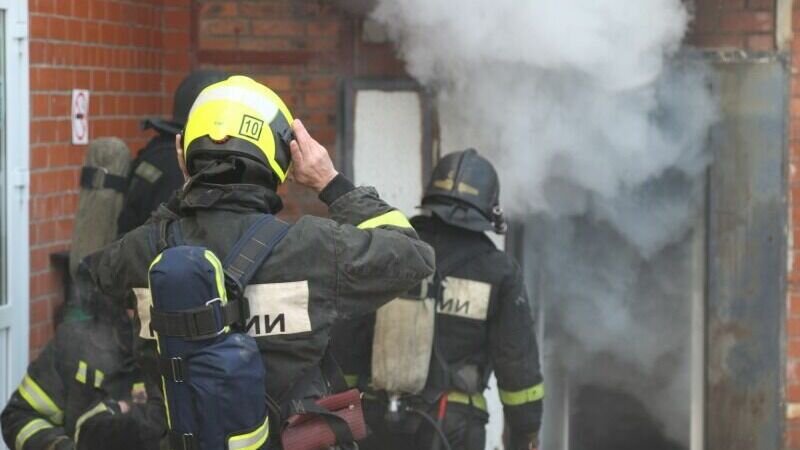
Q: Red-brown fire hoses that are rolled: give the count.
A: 1